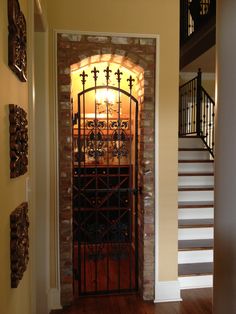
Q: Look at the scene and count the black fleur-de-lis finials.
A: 5